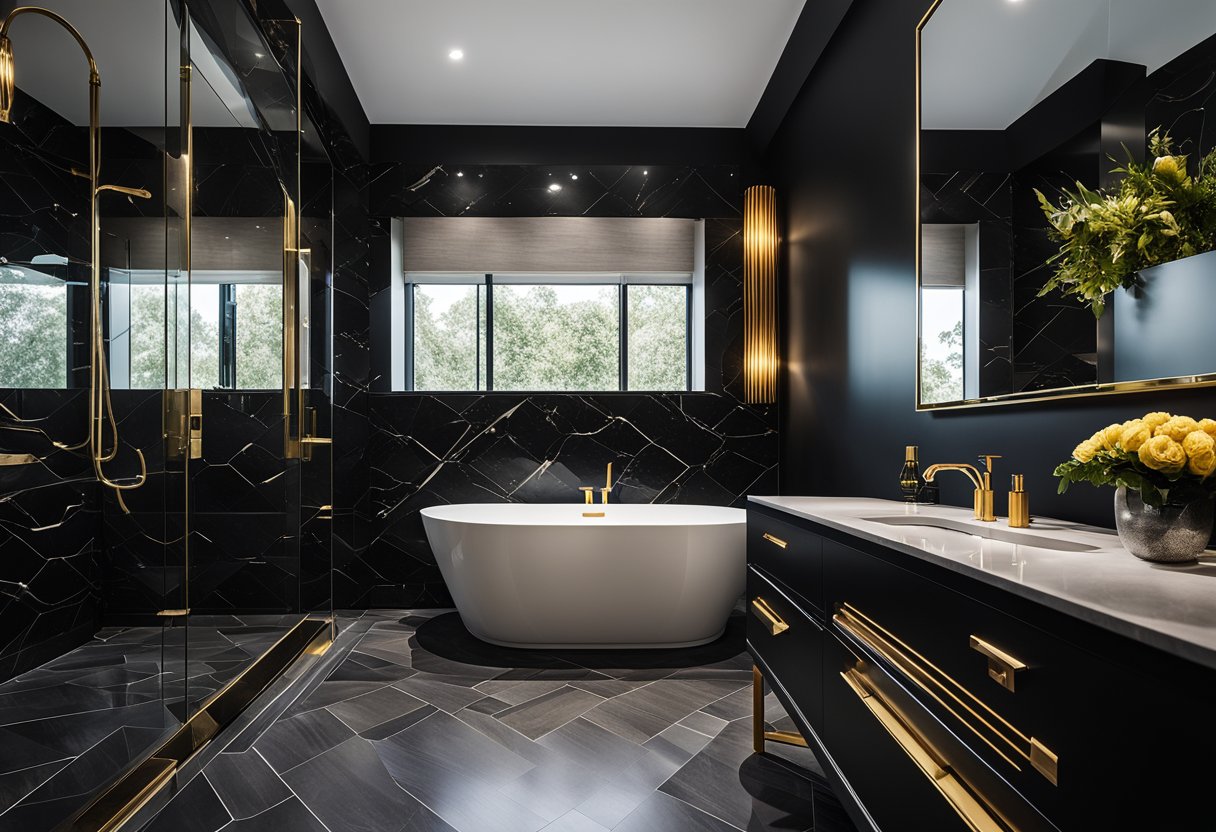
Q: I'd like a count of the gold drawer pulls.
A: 5